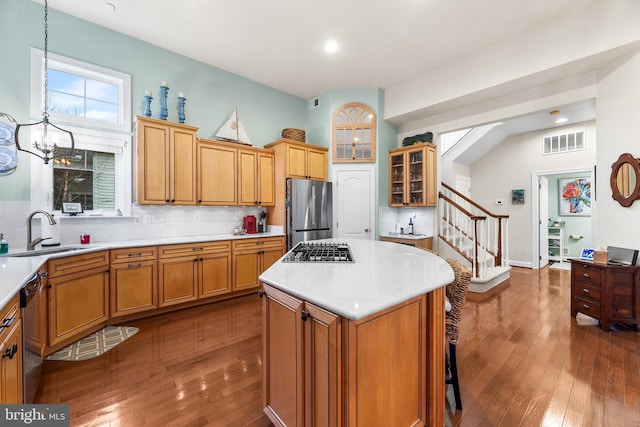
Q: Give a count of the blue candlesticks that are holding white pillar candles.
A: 3